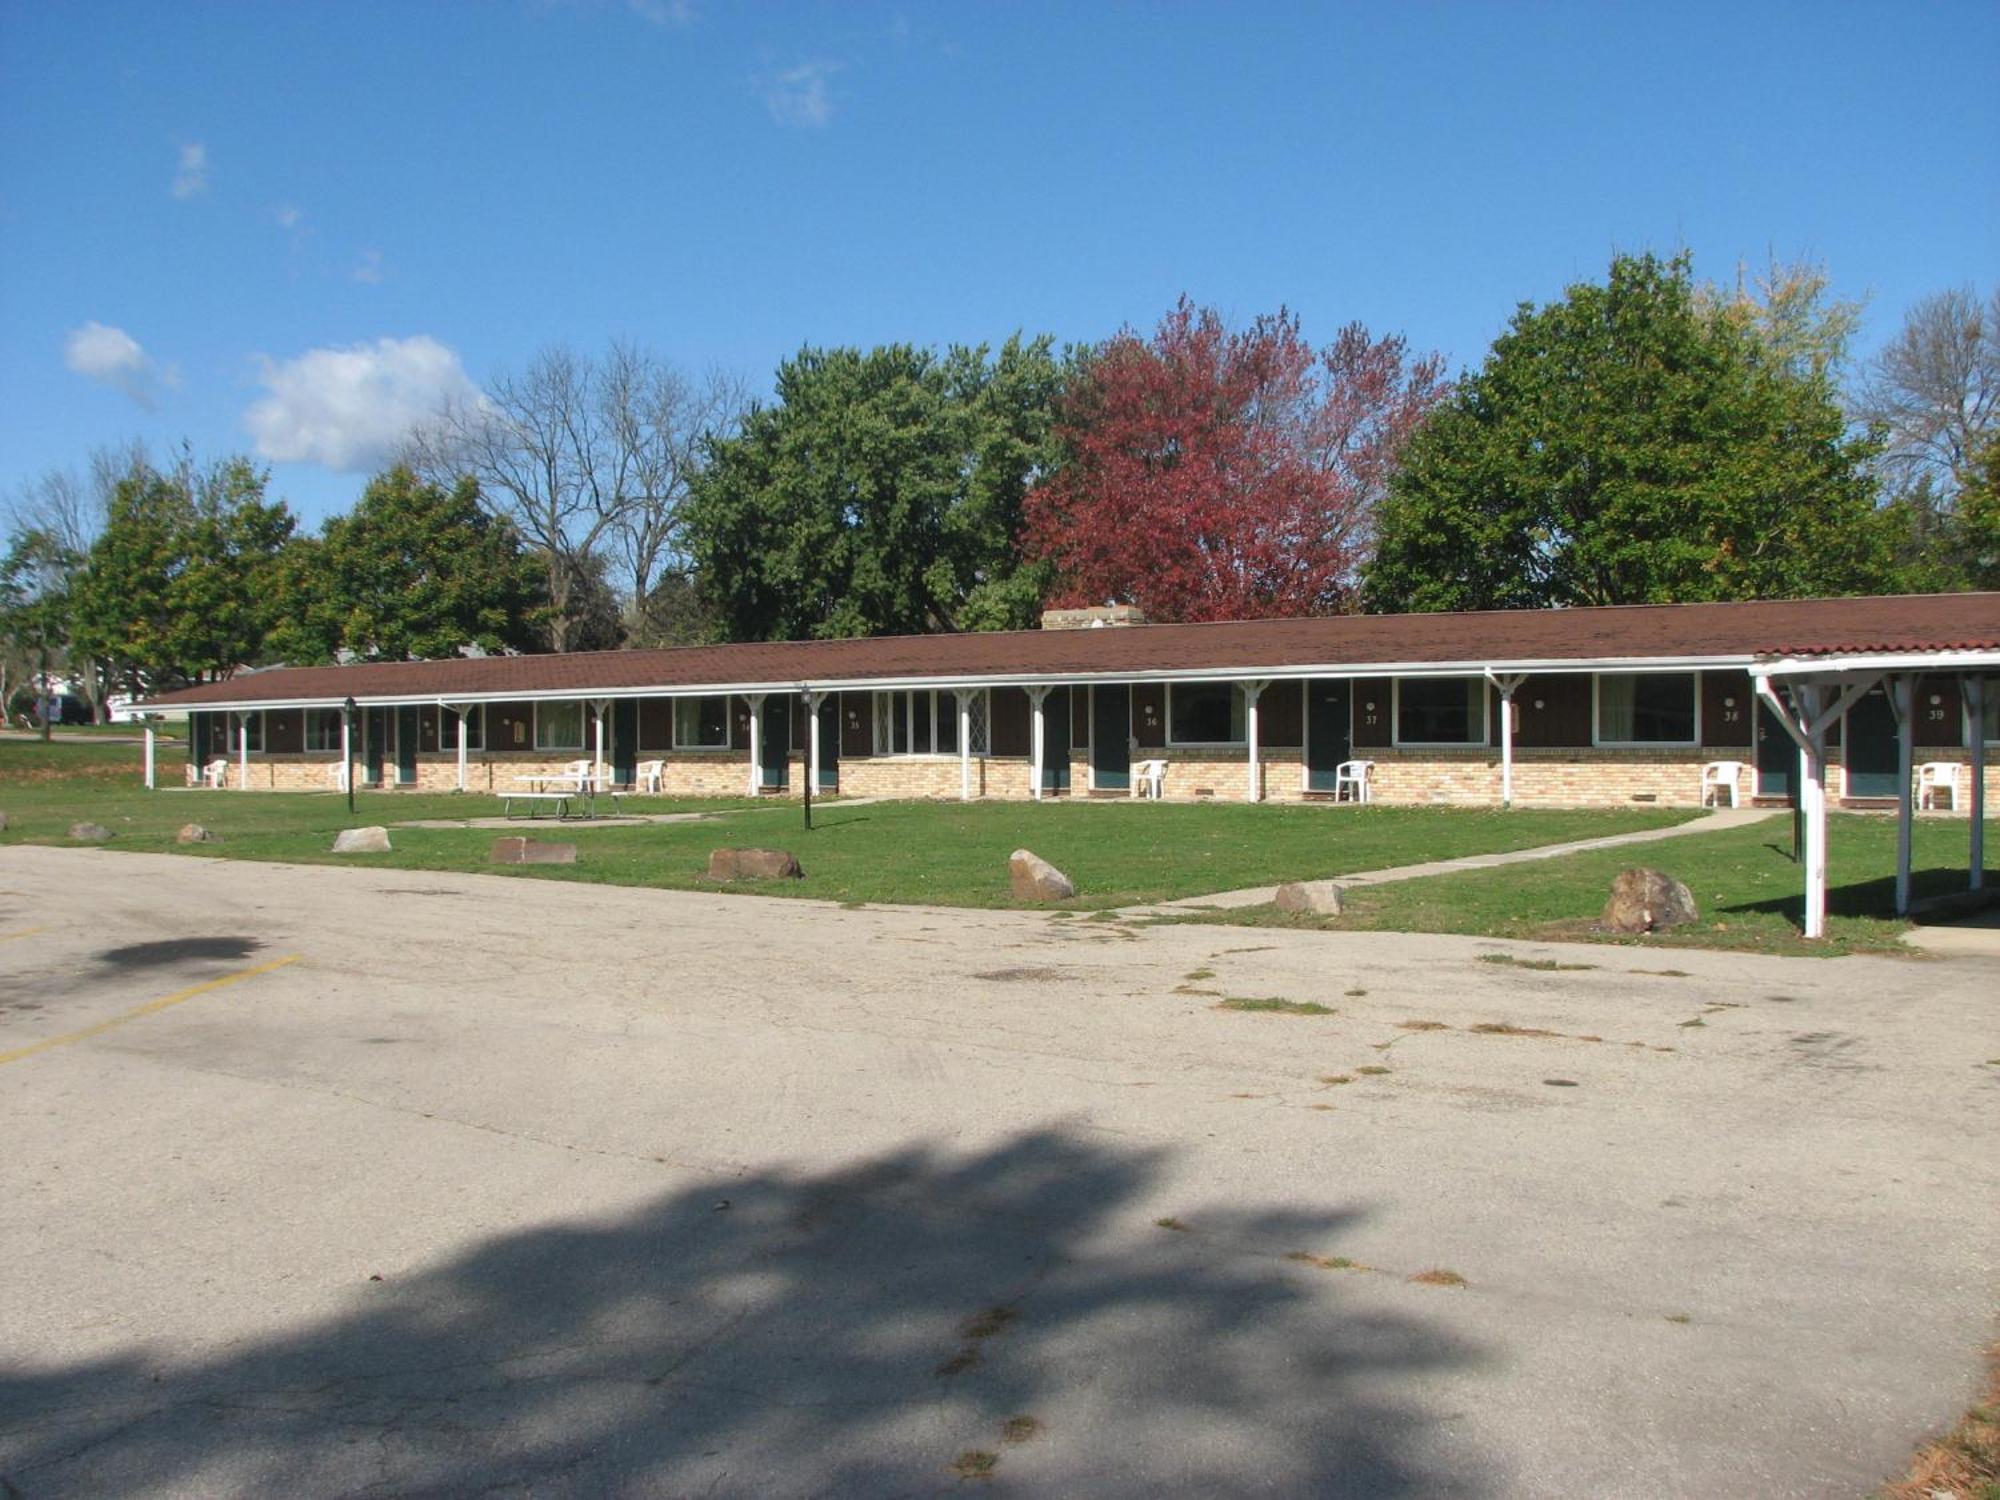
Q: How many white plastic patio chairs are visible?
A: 8